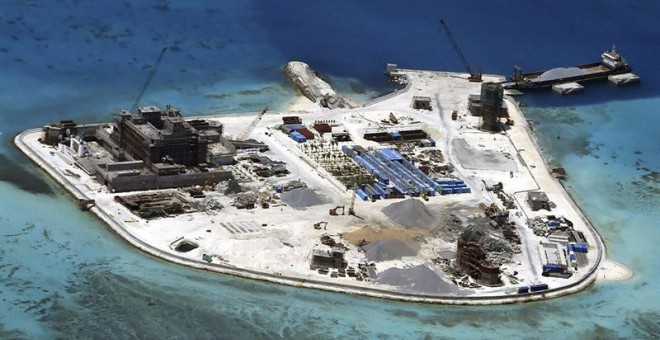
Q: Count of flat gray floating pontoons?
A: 2